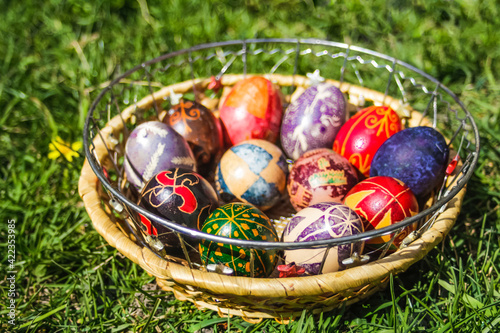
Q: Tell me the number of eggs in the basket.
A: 12